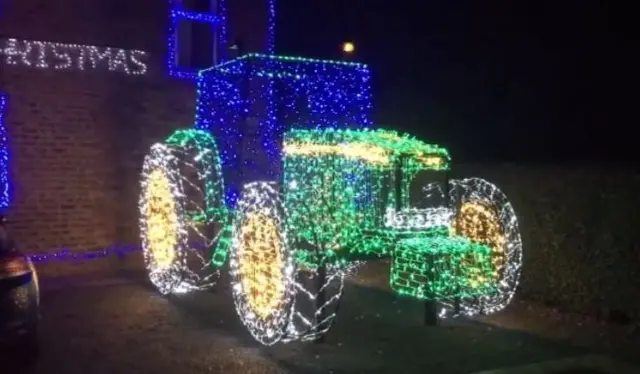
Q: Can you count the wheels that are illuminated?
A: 3